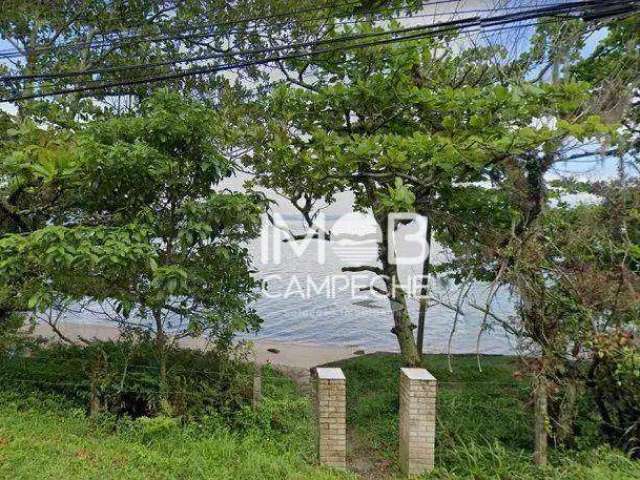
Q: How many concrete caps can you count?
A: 2